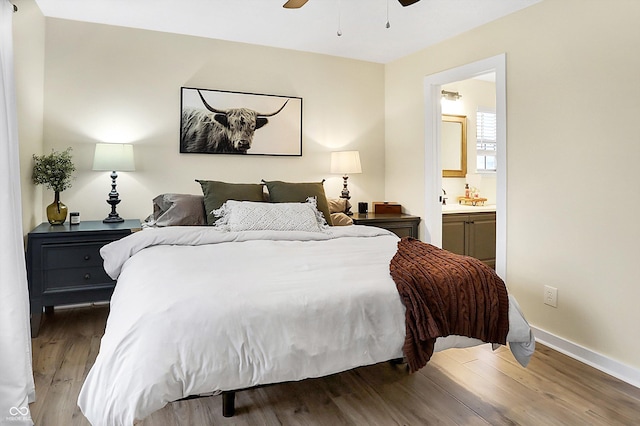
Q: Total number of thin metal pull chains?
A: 2